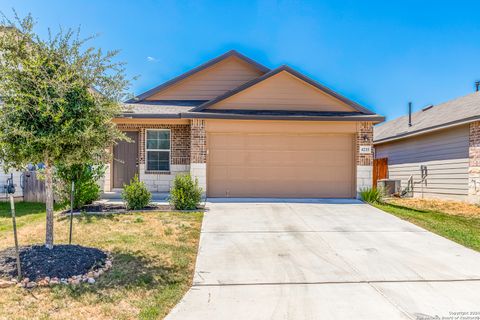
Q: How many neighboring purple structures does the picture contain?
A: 0